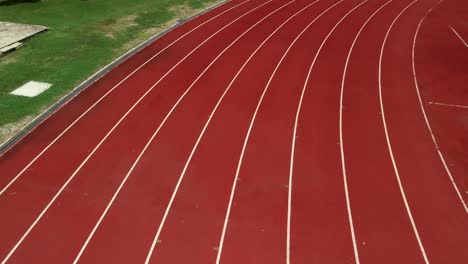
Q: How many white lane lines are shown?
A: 9